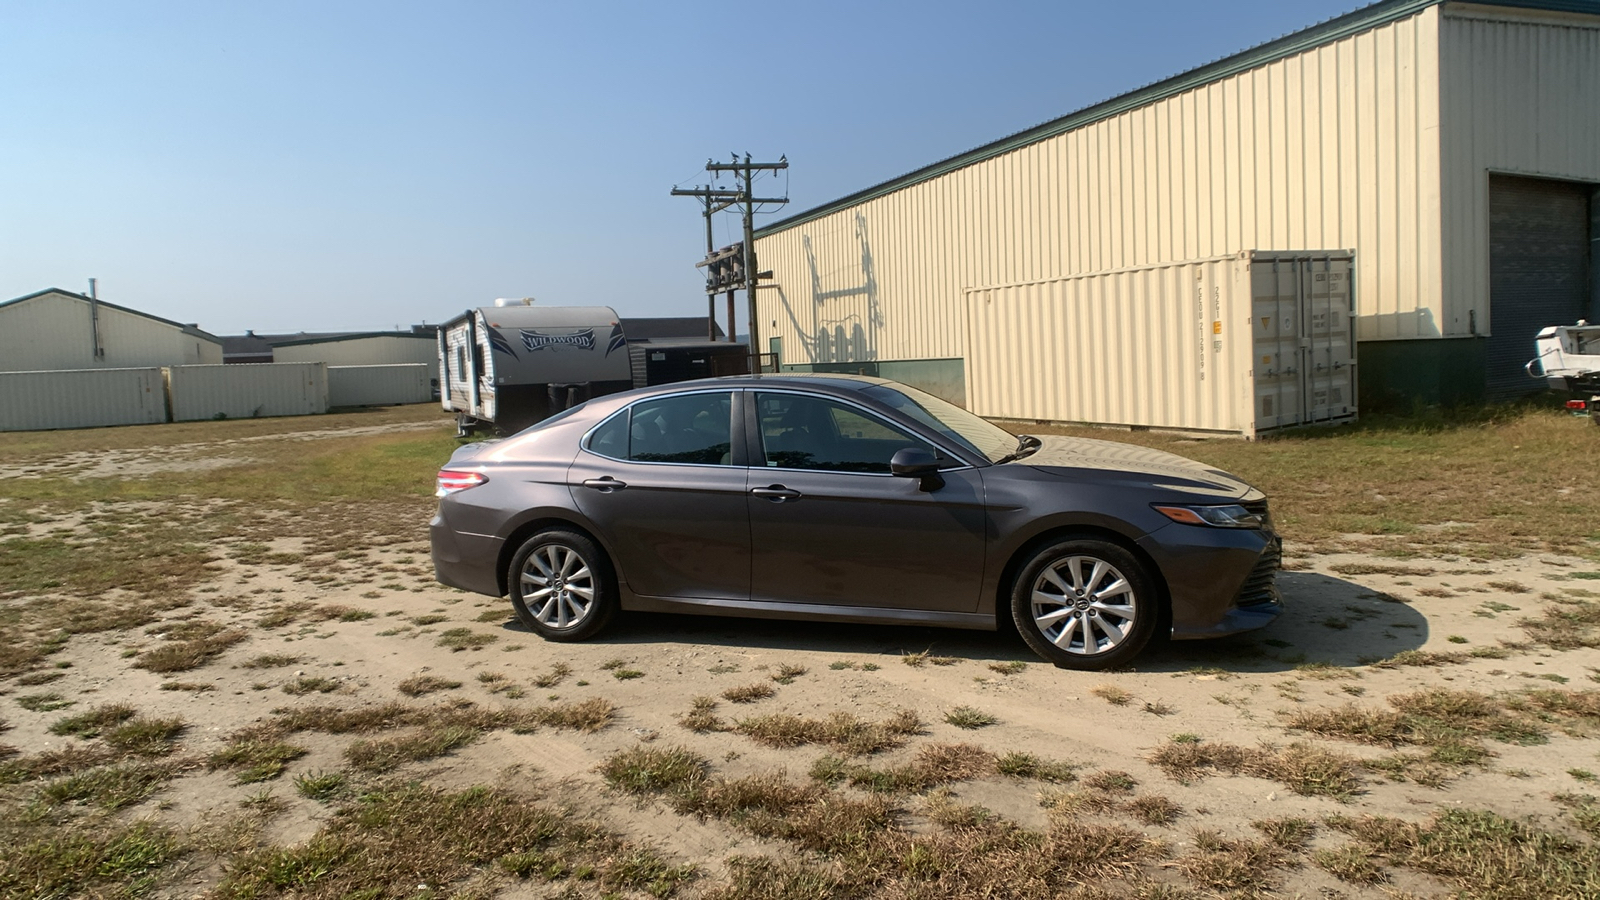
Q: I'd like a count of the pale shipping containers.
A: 4